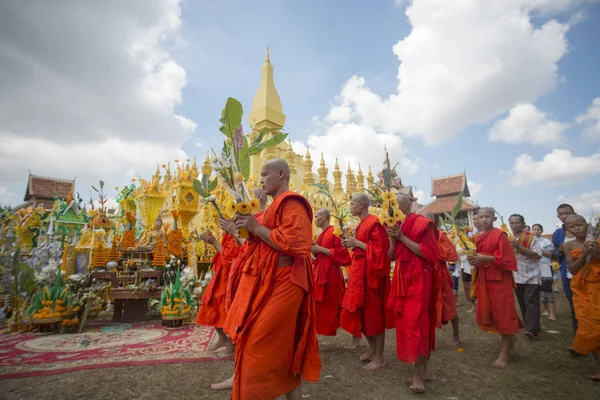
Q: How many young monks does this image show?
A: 2